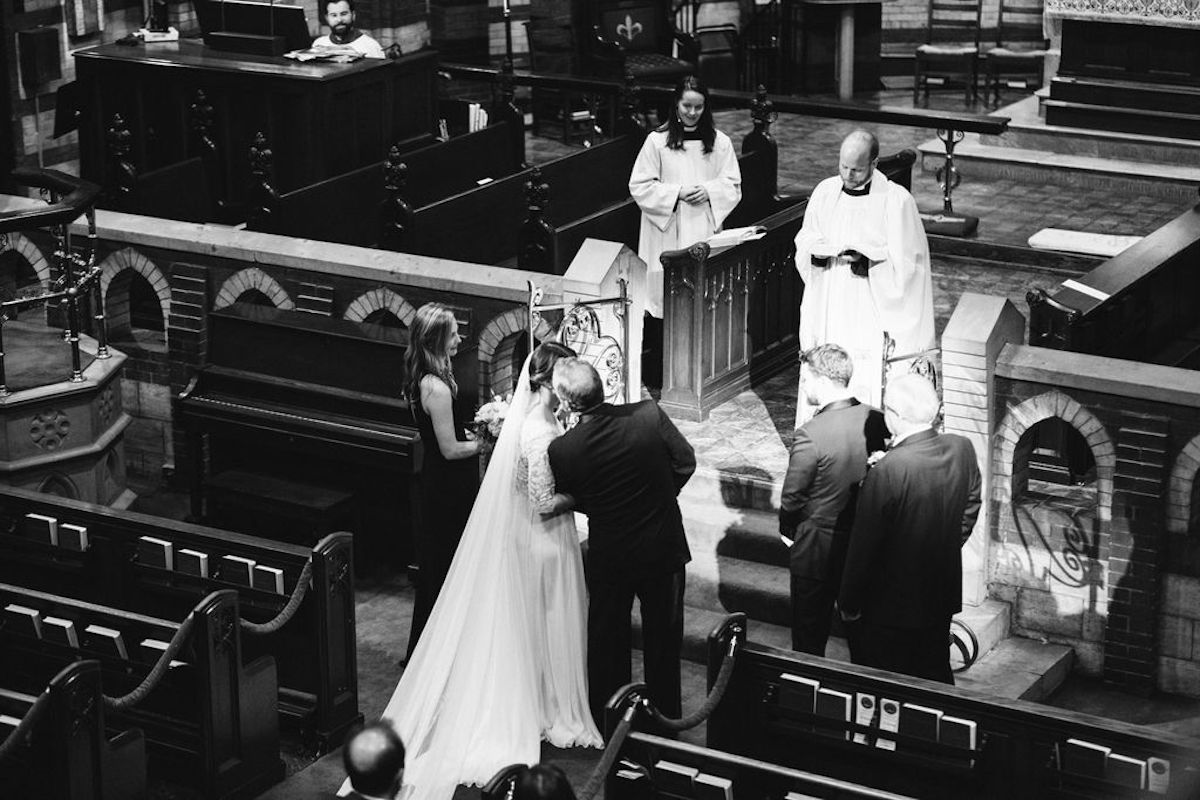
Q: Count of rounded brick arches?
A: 7